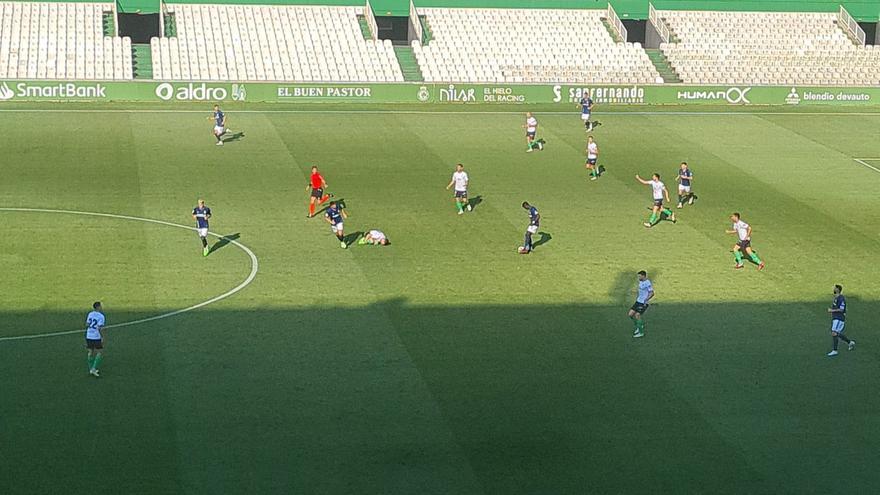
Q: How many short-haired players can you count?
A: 15